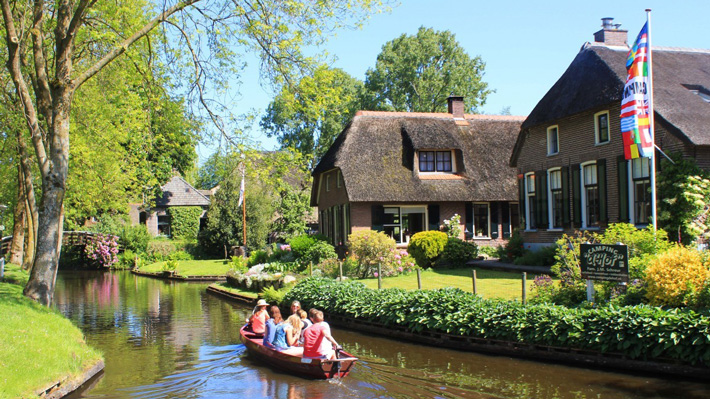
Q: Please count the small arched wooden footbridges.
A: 1